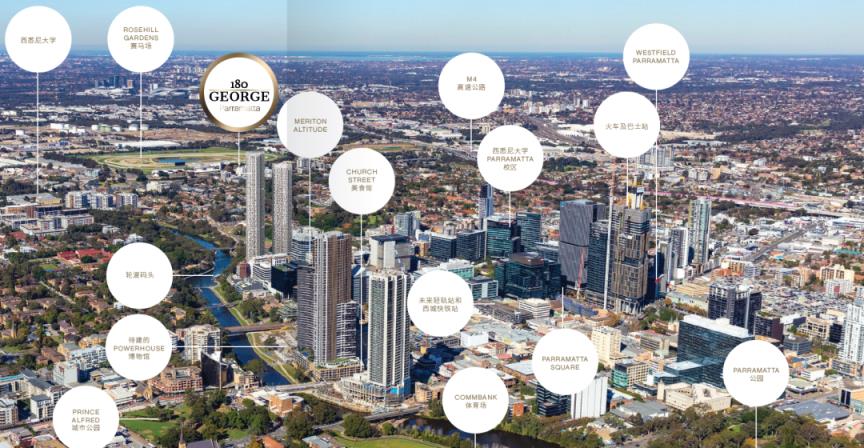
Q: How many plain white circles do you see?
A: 15